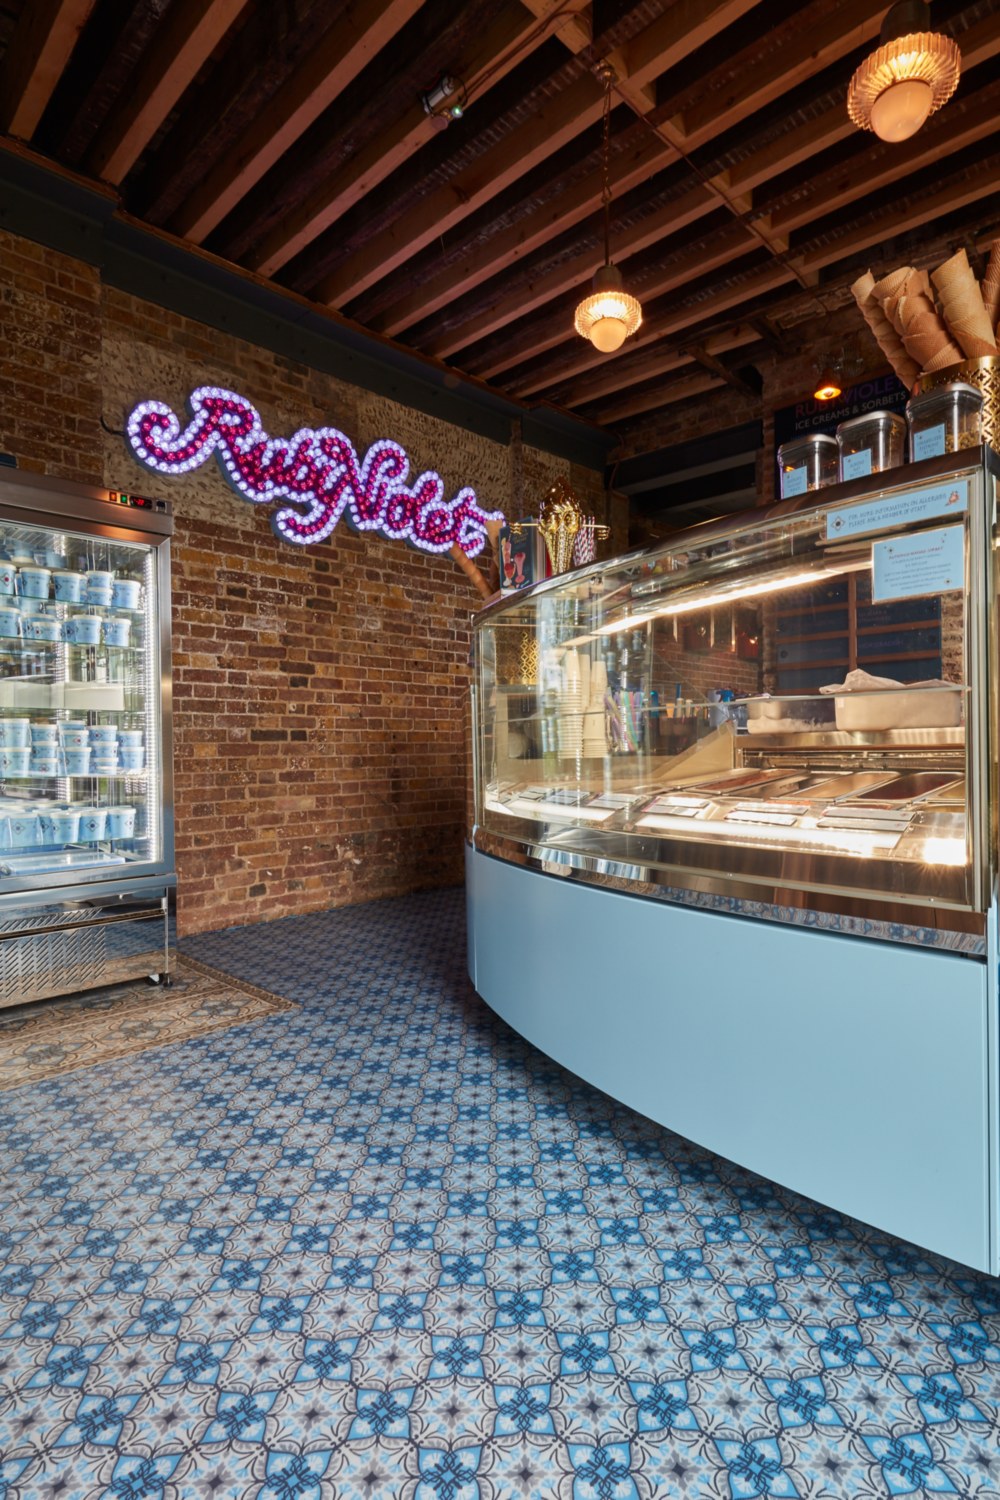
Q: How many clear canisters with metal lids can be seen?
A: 3